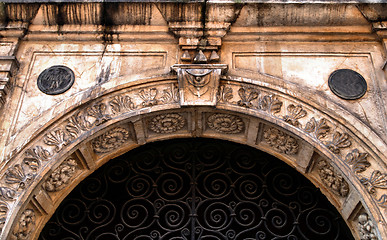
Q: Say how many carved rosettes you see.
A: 8